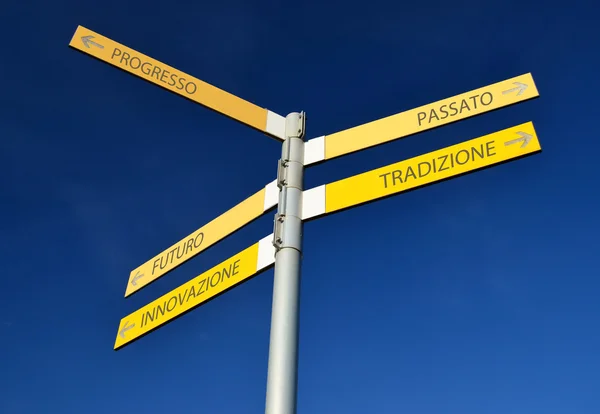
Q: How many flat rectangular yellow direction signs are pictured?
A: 5